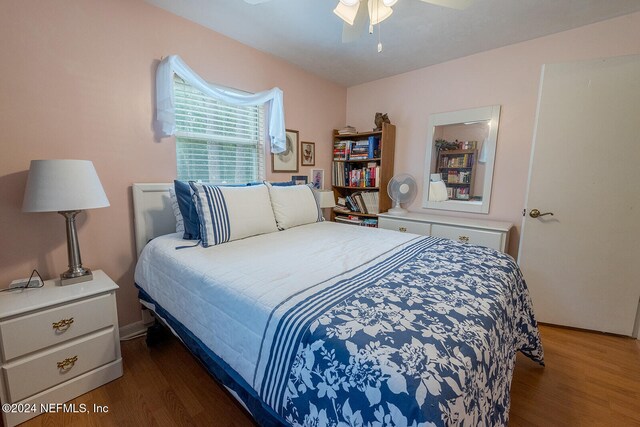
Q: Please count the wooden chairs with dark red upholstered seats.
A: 0